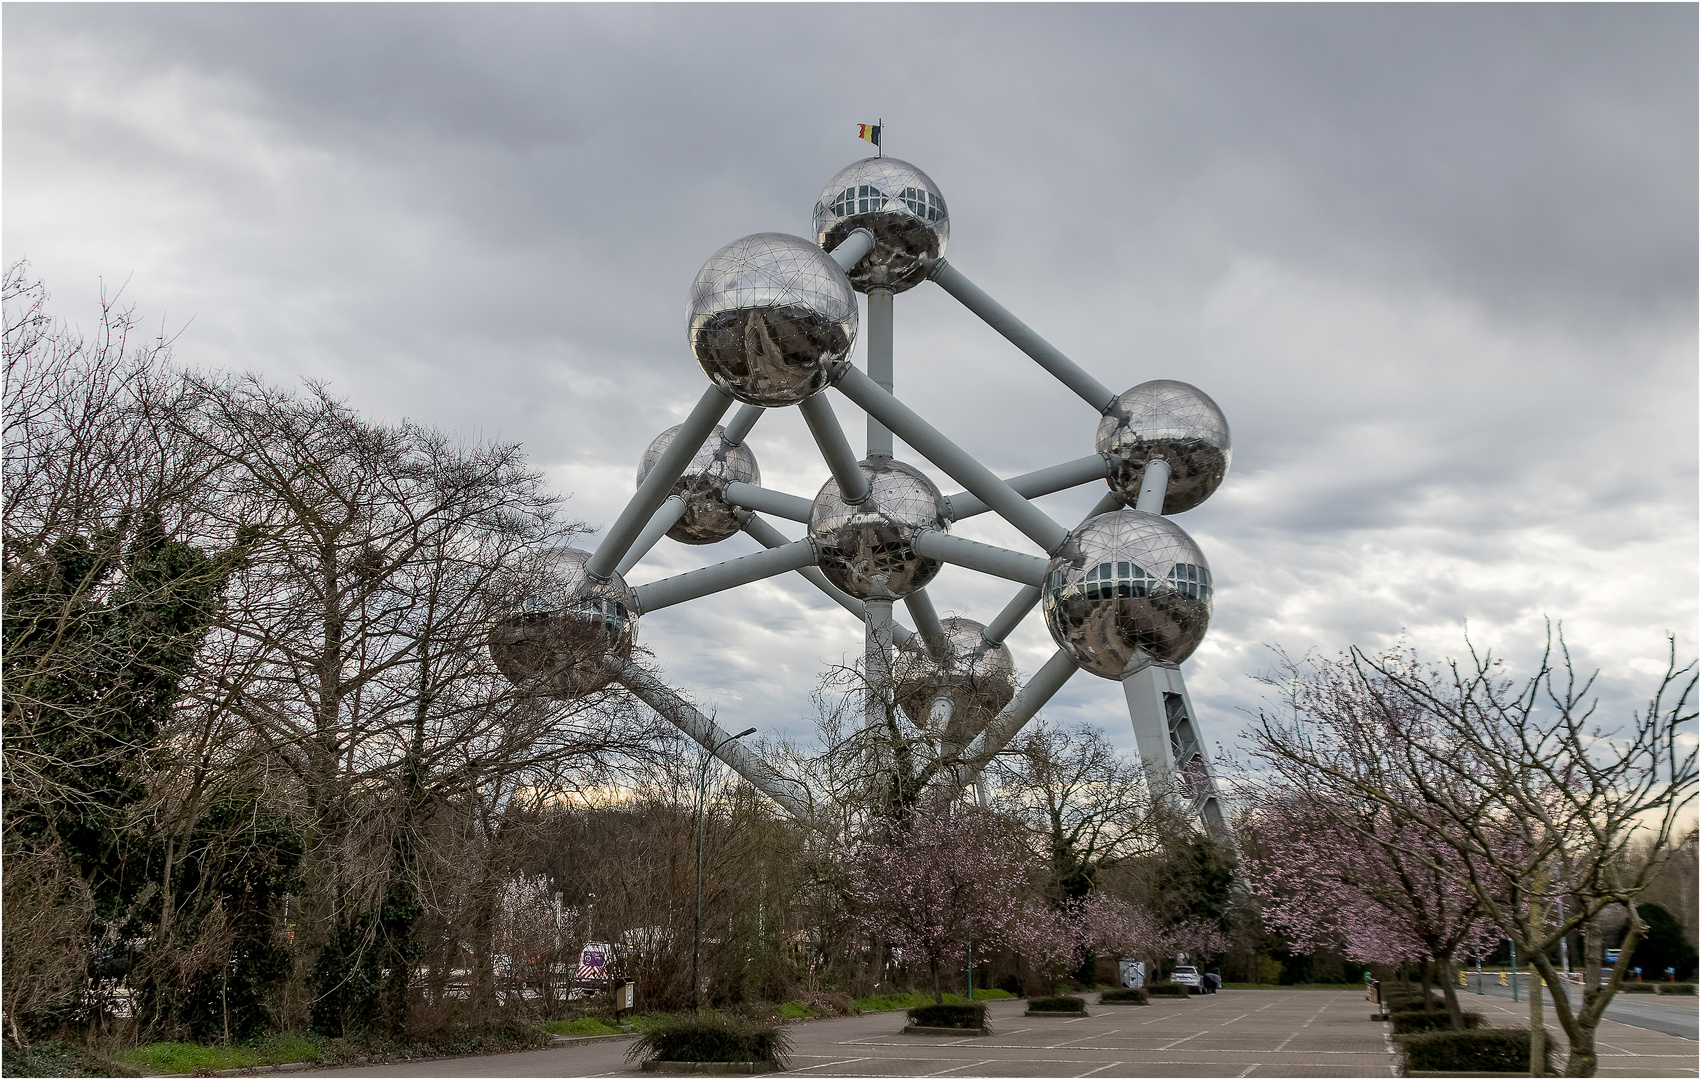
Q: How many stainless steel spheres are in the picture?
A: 8